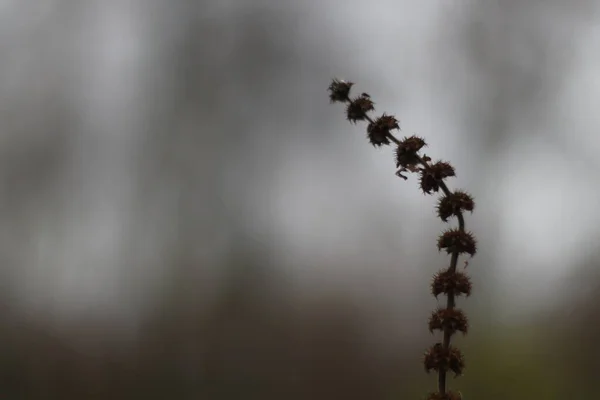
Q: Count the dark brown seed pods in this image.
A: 11